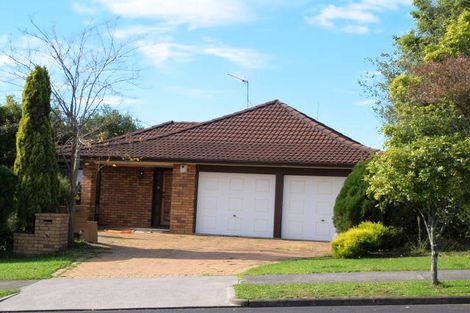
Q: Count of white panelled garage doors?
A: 2